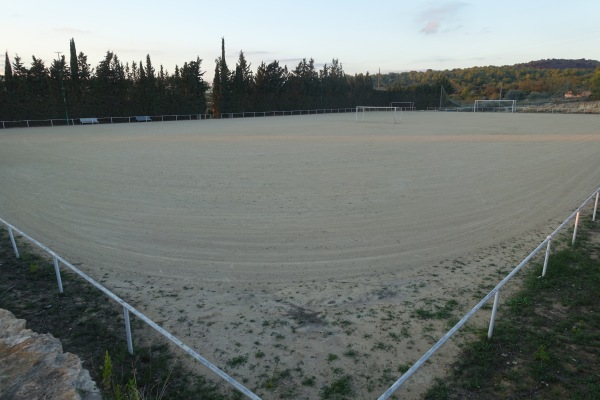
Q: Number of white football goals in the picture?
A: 3